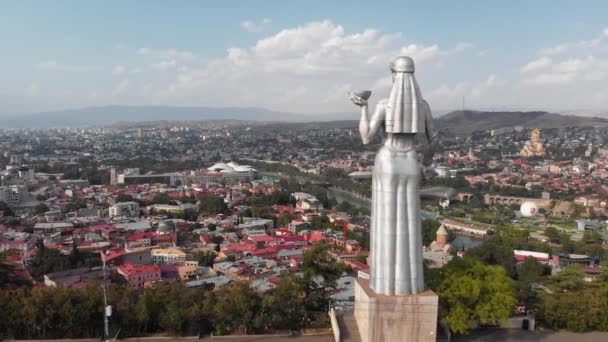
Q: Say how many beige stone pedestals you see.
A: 1